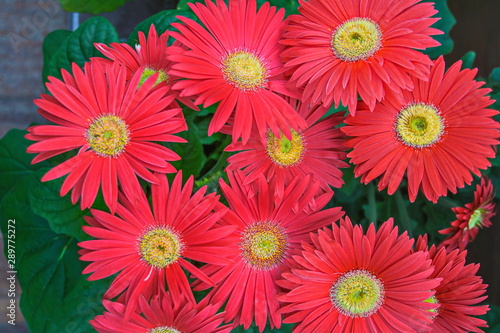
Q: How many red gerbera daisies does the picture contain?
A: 12